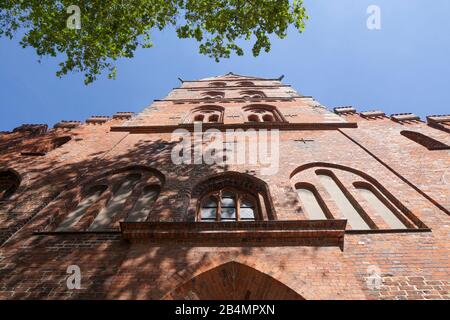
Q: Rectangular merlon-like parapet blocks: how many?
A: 8